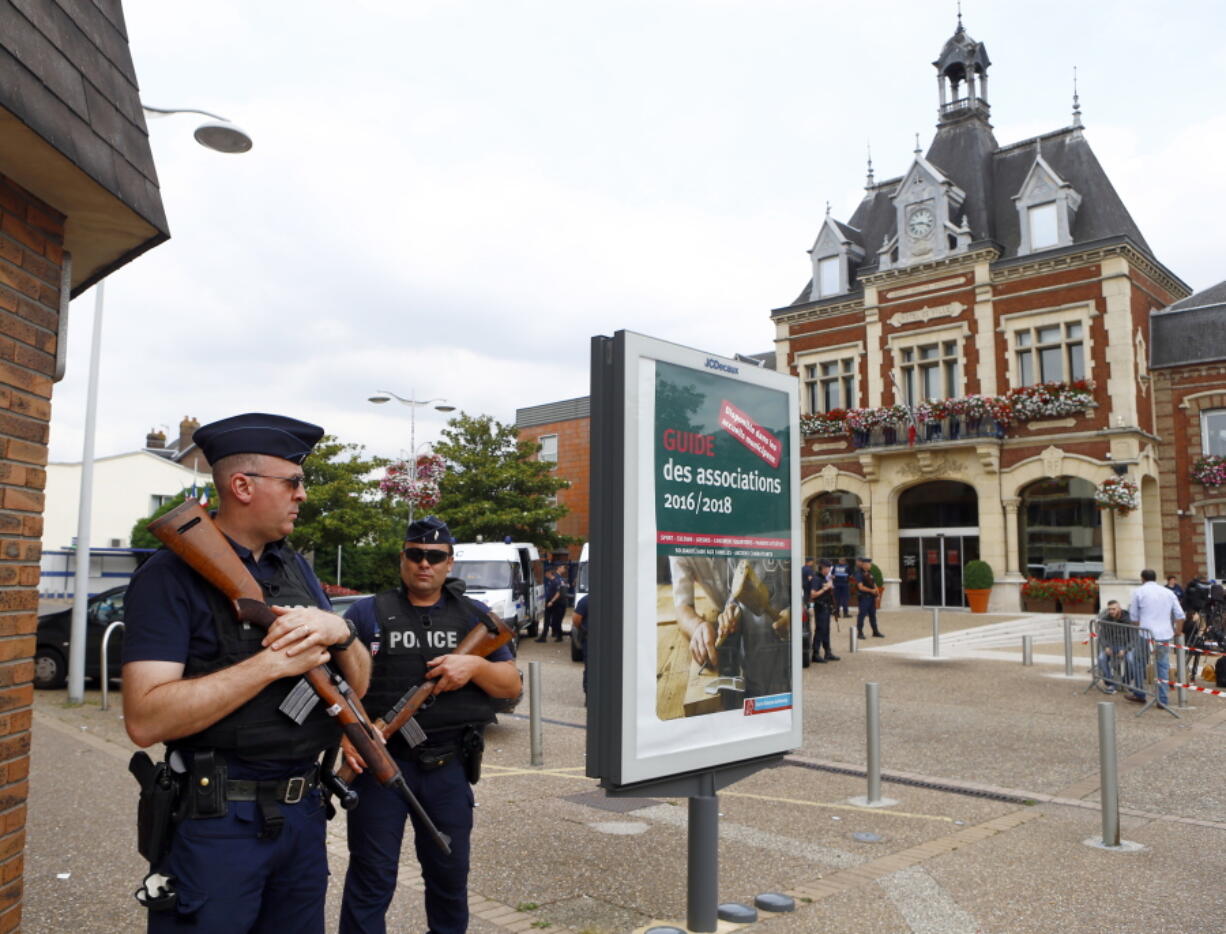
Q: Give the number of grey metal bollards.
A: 8